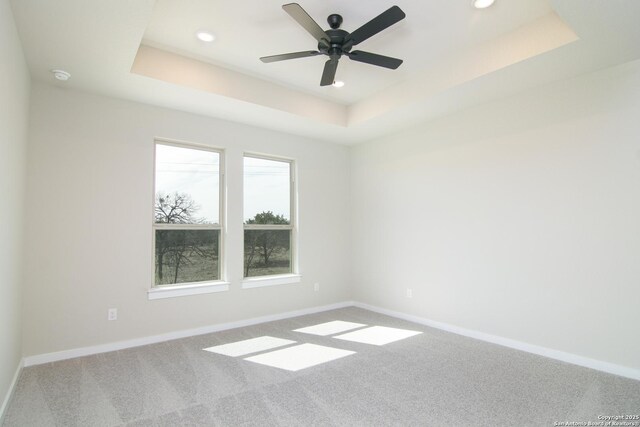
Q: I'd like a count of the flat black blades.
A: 5